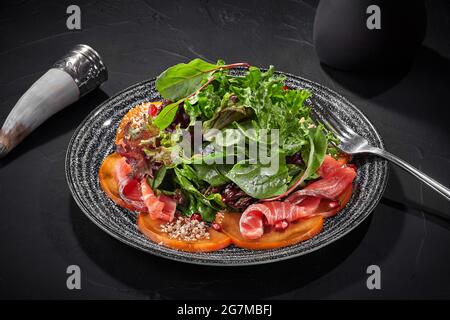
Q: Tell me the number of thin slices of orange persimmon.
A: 5